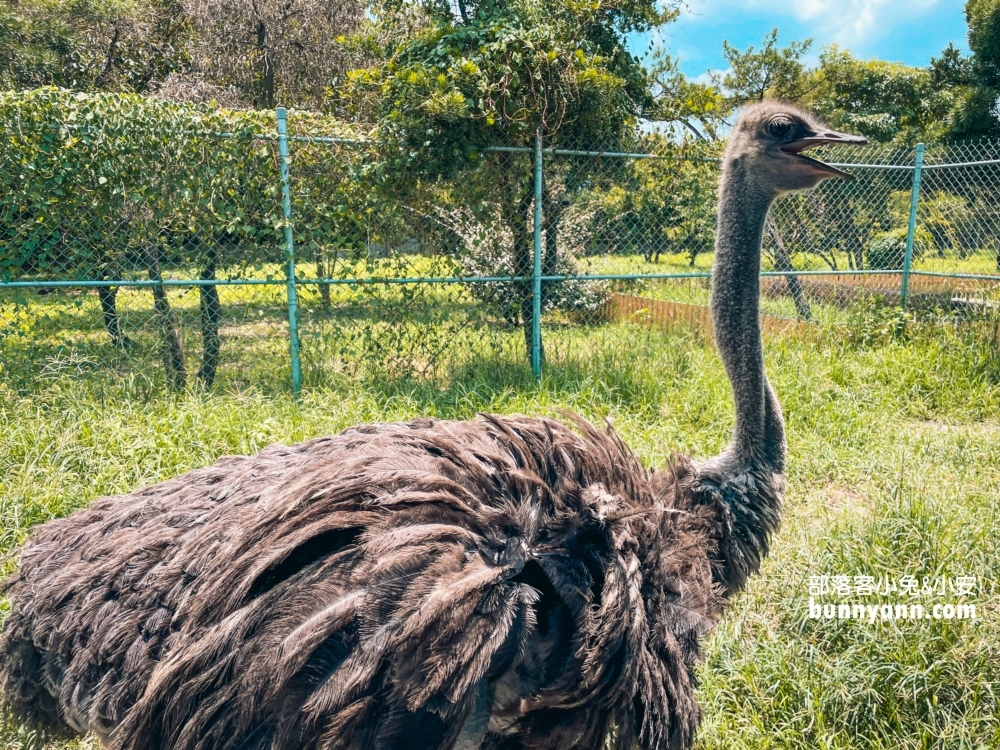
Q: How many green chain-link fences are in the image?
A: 1